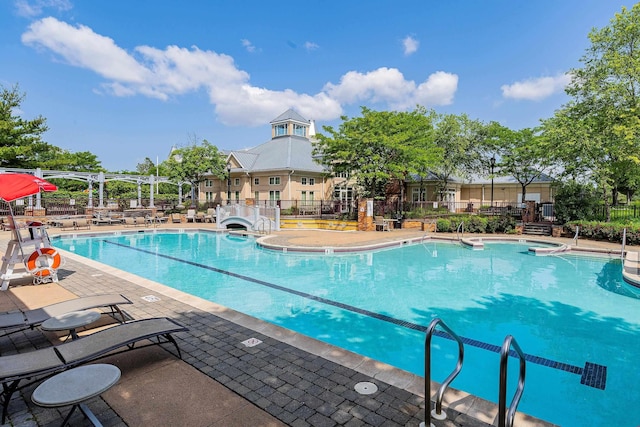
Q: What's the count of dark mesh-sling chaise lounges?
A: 2